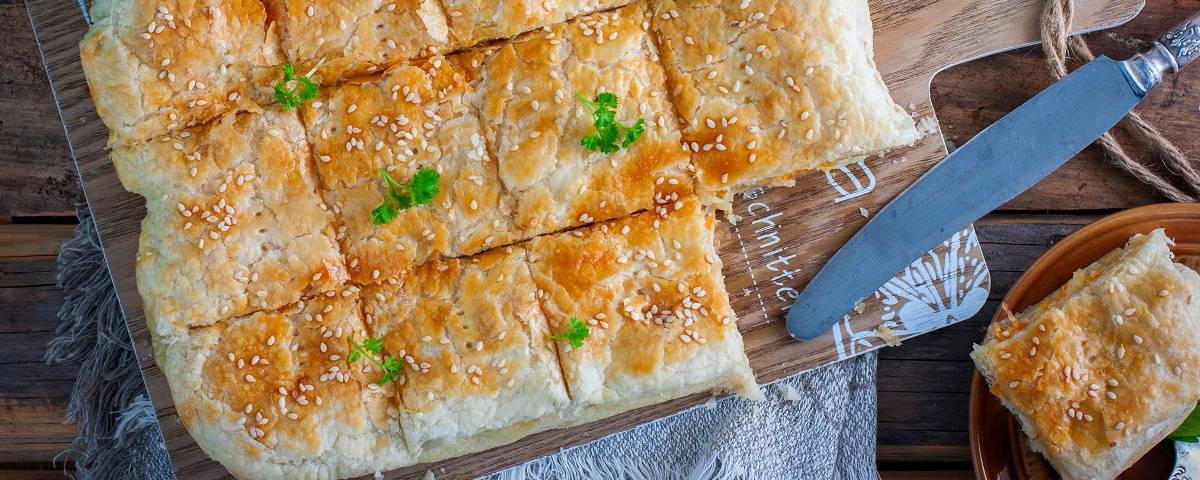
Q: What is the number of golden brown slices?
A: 11